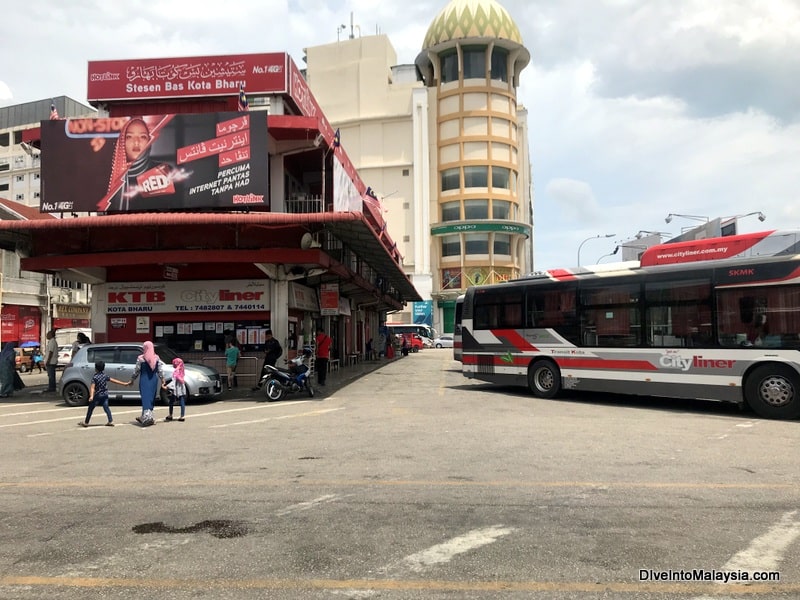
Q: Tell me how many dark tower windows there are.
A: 12